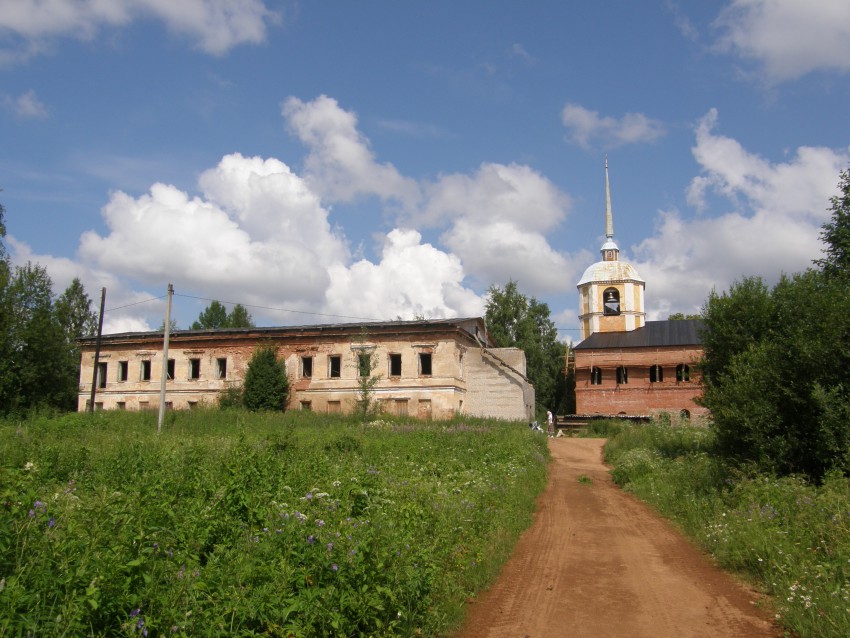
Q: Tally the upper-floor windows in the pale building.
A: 11